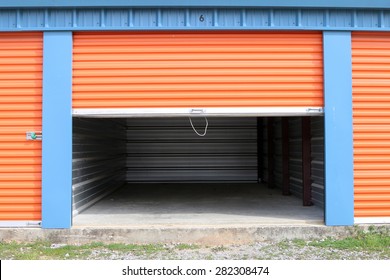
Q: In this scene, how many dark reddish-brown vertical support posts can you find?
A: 3